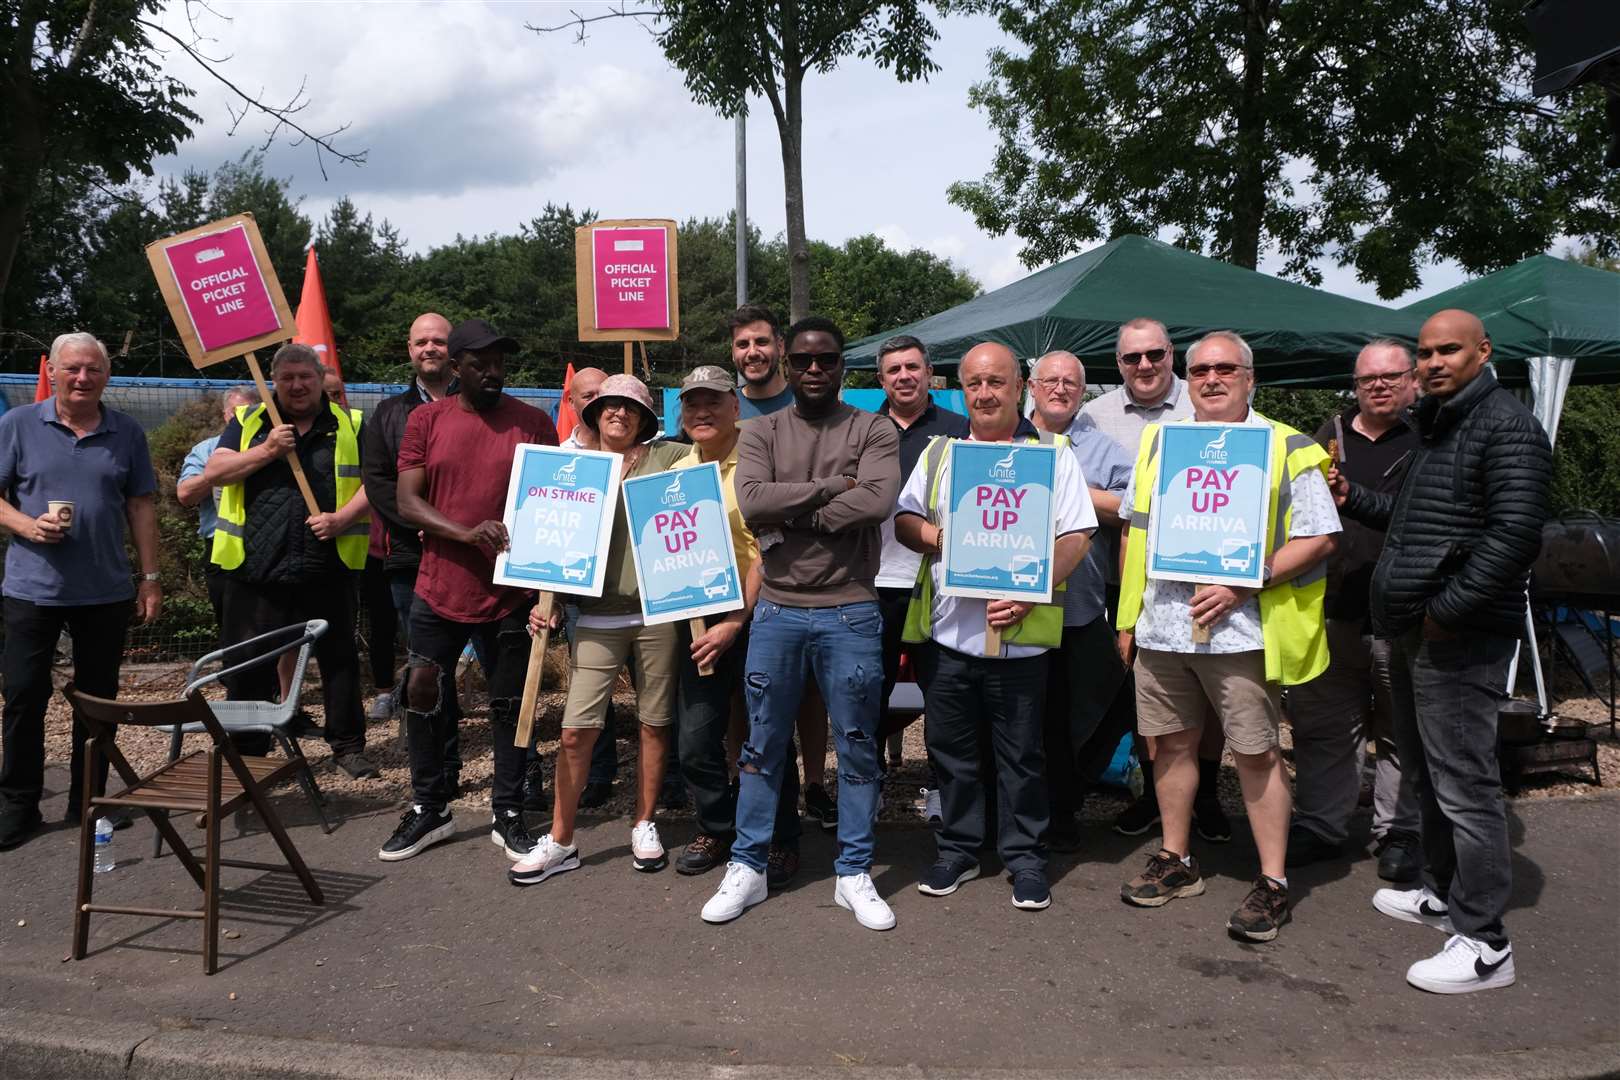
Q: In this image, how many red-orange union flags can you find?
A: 3